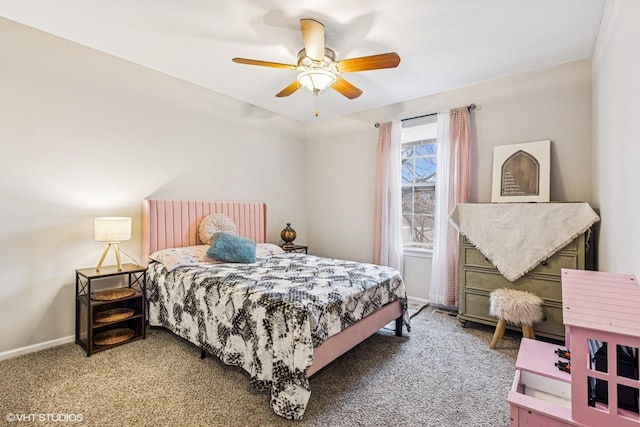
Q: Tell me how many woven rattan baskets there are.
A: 3